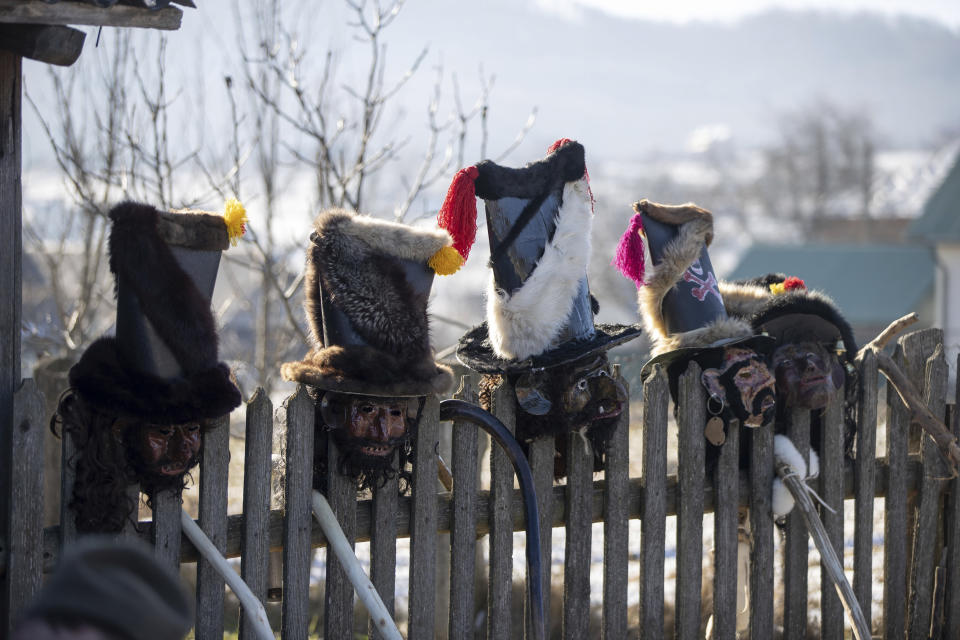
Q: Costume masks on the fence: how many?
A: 5